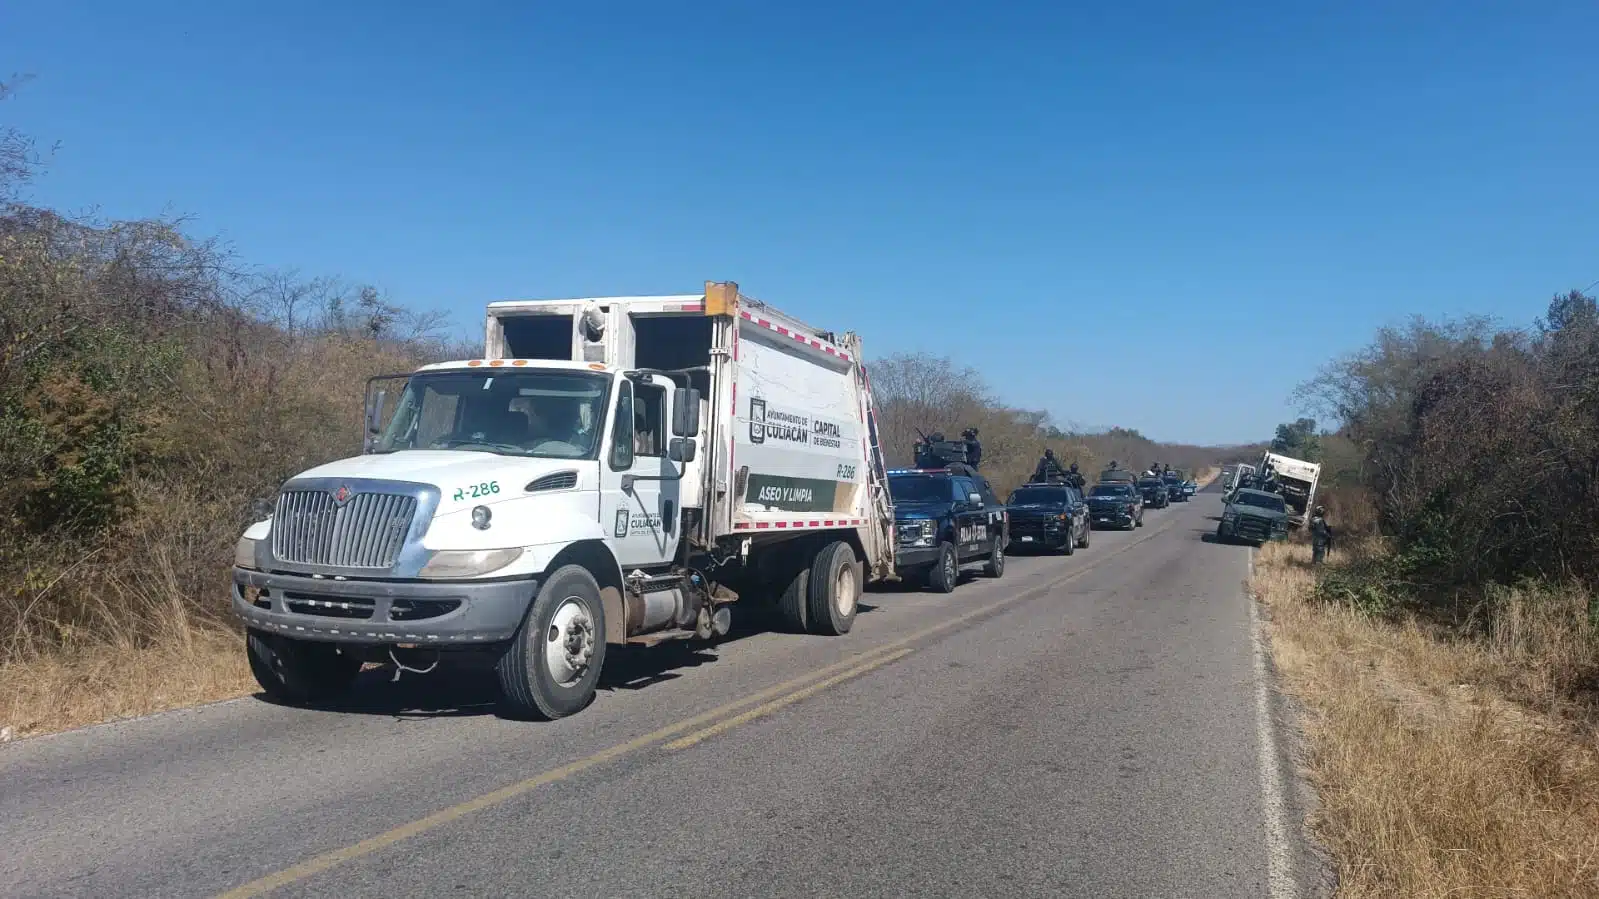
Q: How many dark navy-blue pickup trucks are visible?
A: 5